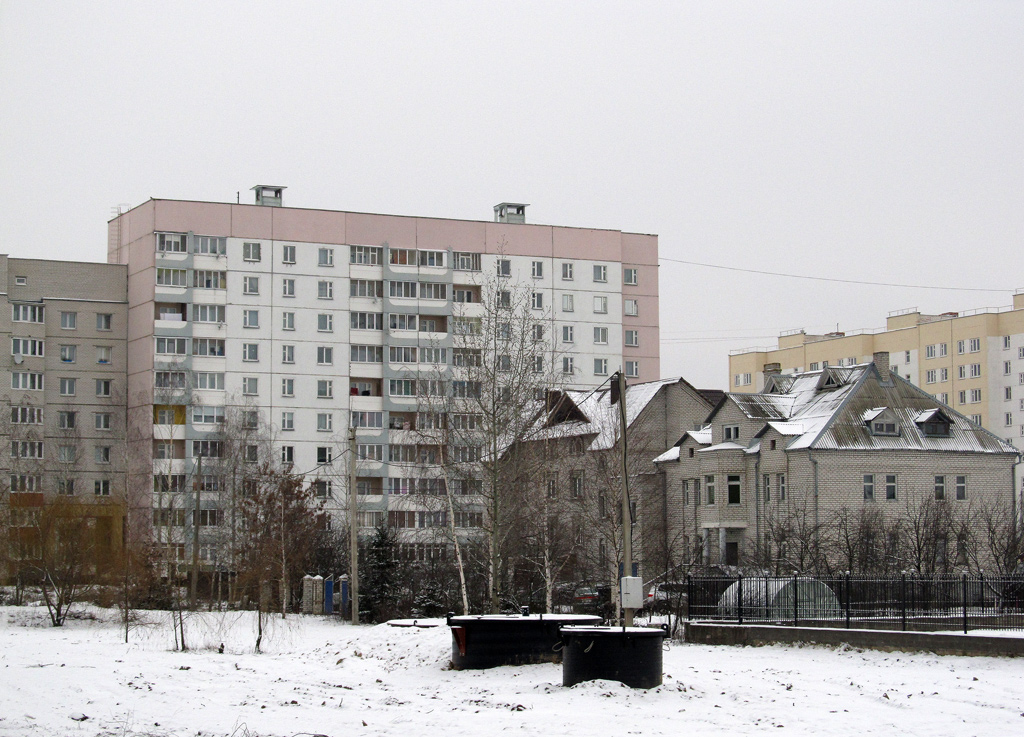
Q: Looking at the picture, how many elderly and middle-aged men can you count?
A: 0